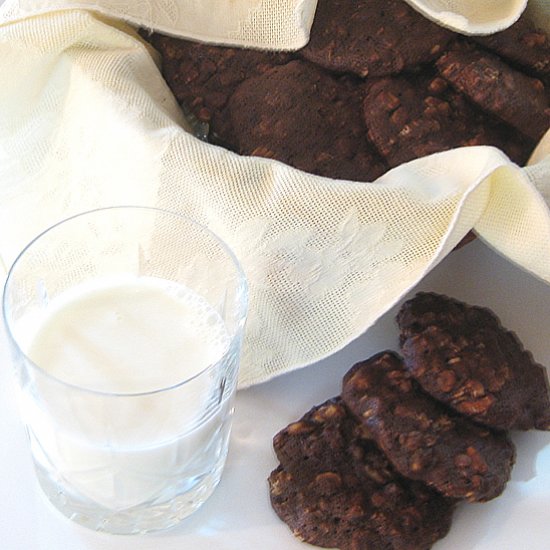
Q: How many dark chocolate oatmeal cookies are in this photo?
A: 9